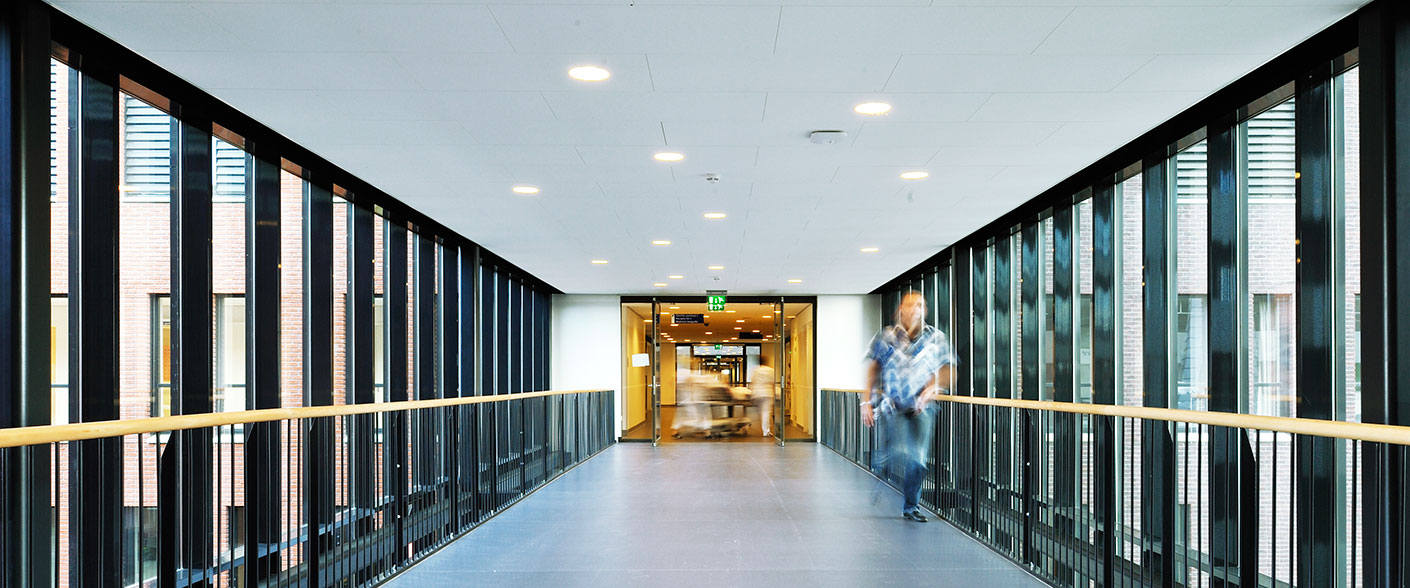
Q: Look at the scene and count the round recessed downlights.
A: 13